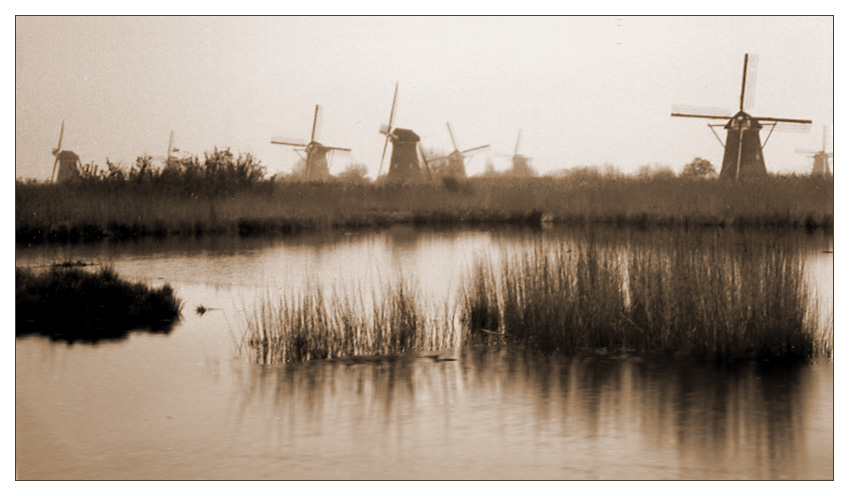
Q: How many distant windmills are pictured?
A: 8